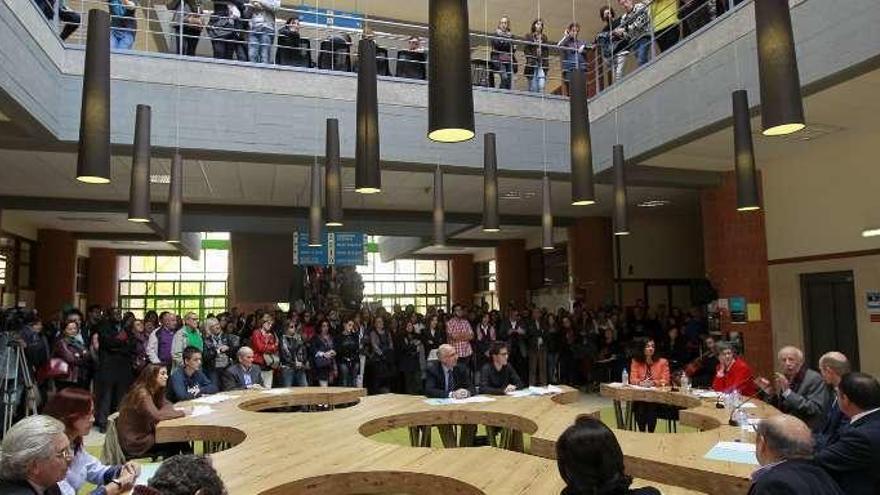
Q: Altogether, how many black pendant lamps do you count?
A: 14